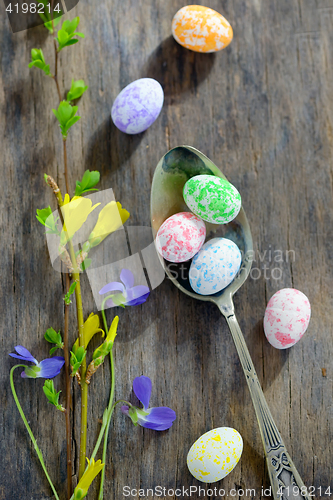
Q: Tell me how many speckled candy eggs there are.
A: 7